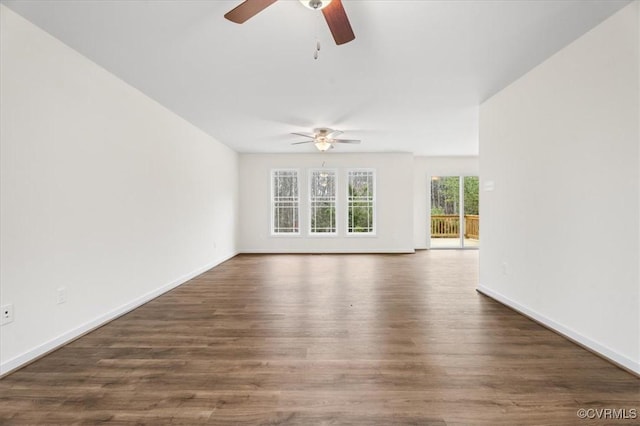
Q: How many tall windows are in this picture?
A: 3